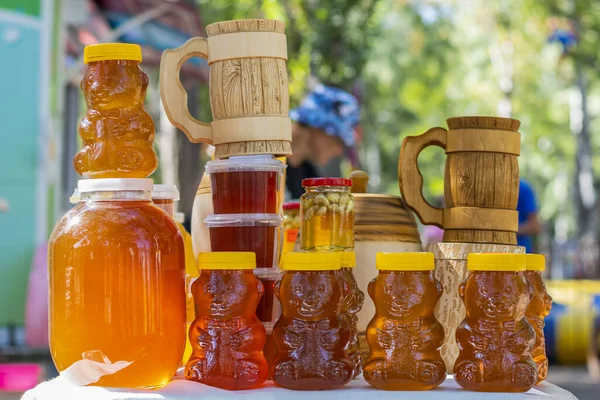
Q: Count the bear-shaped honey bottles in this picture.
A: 7